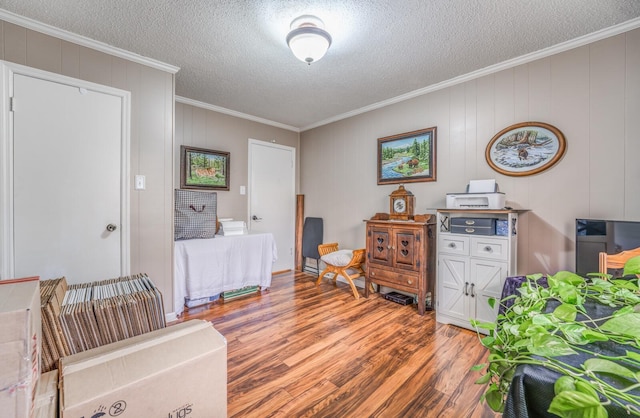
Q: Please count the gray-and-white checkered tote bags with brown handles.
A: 1